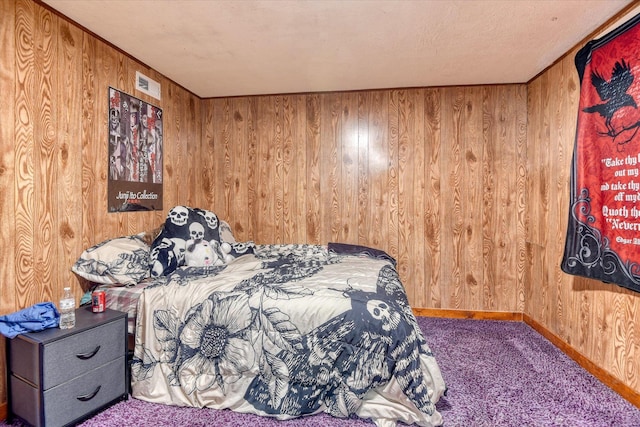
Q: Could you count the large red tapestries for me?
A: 1